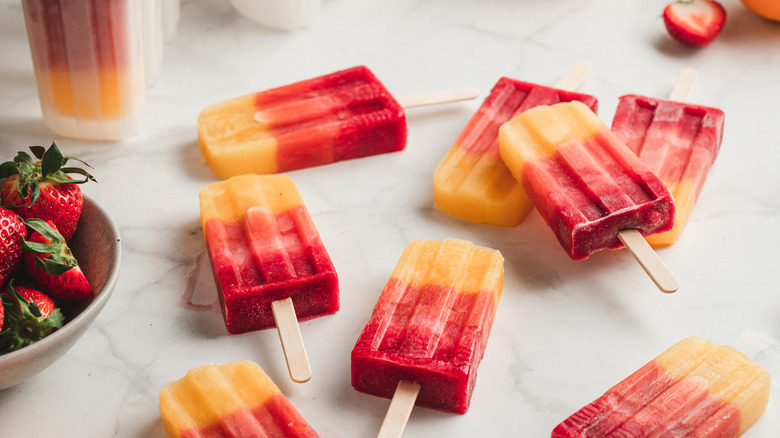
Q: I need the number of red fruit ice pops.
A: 8